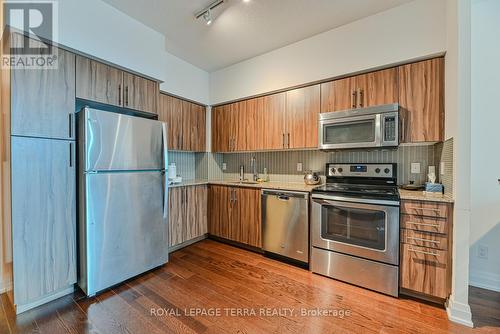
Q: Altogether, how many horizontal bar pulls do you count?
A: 4